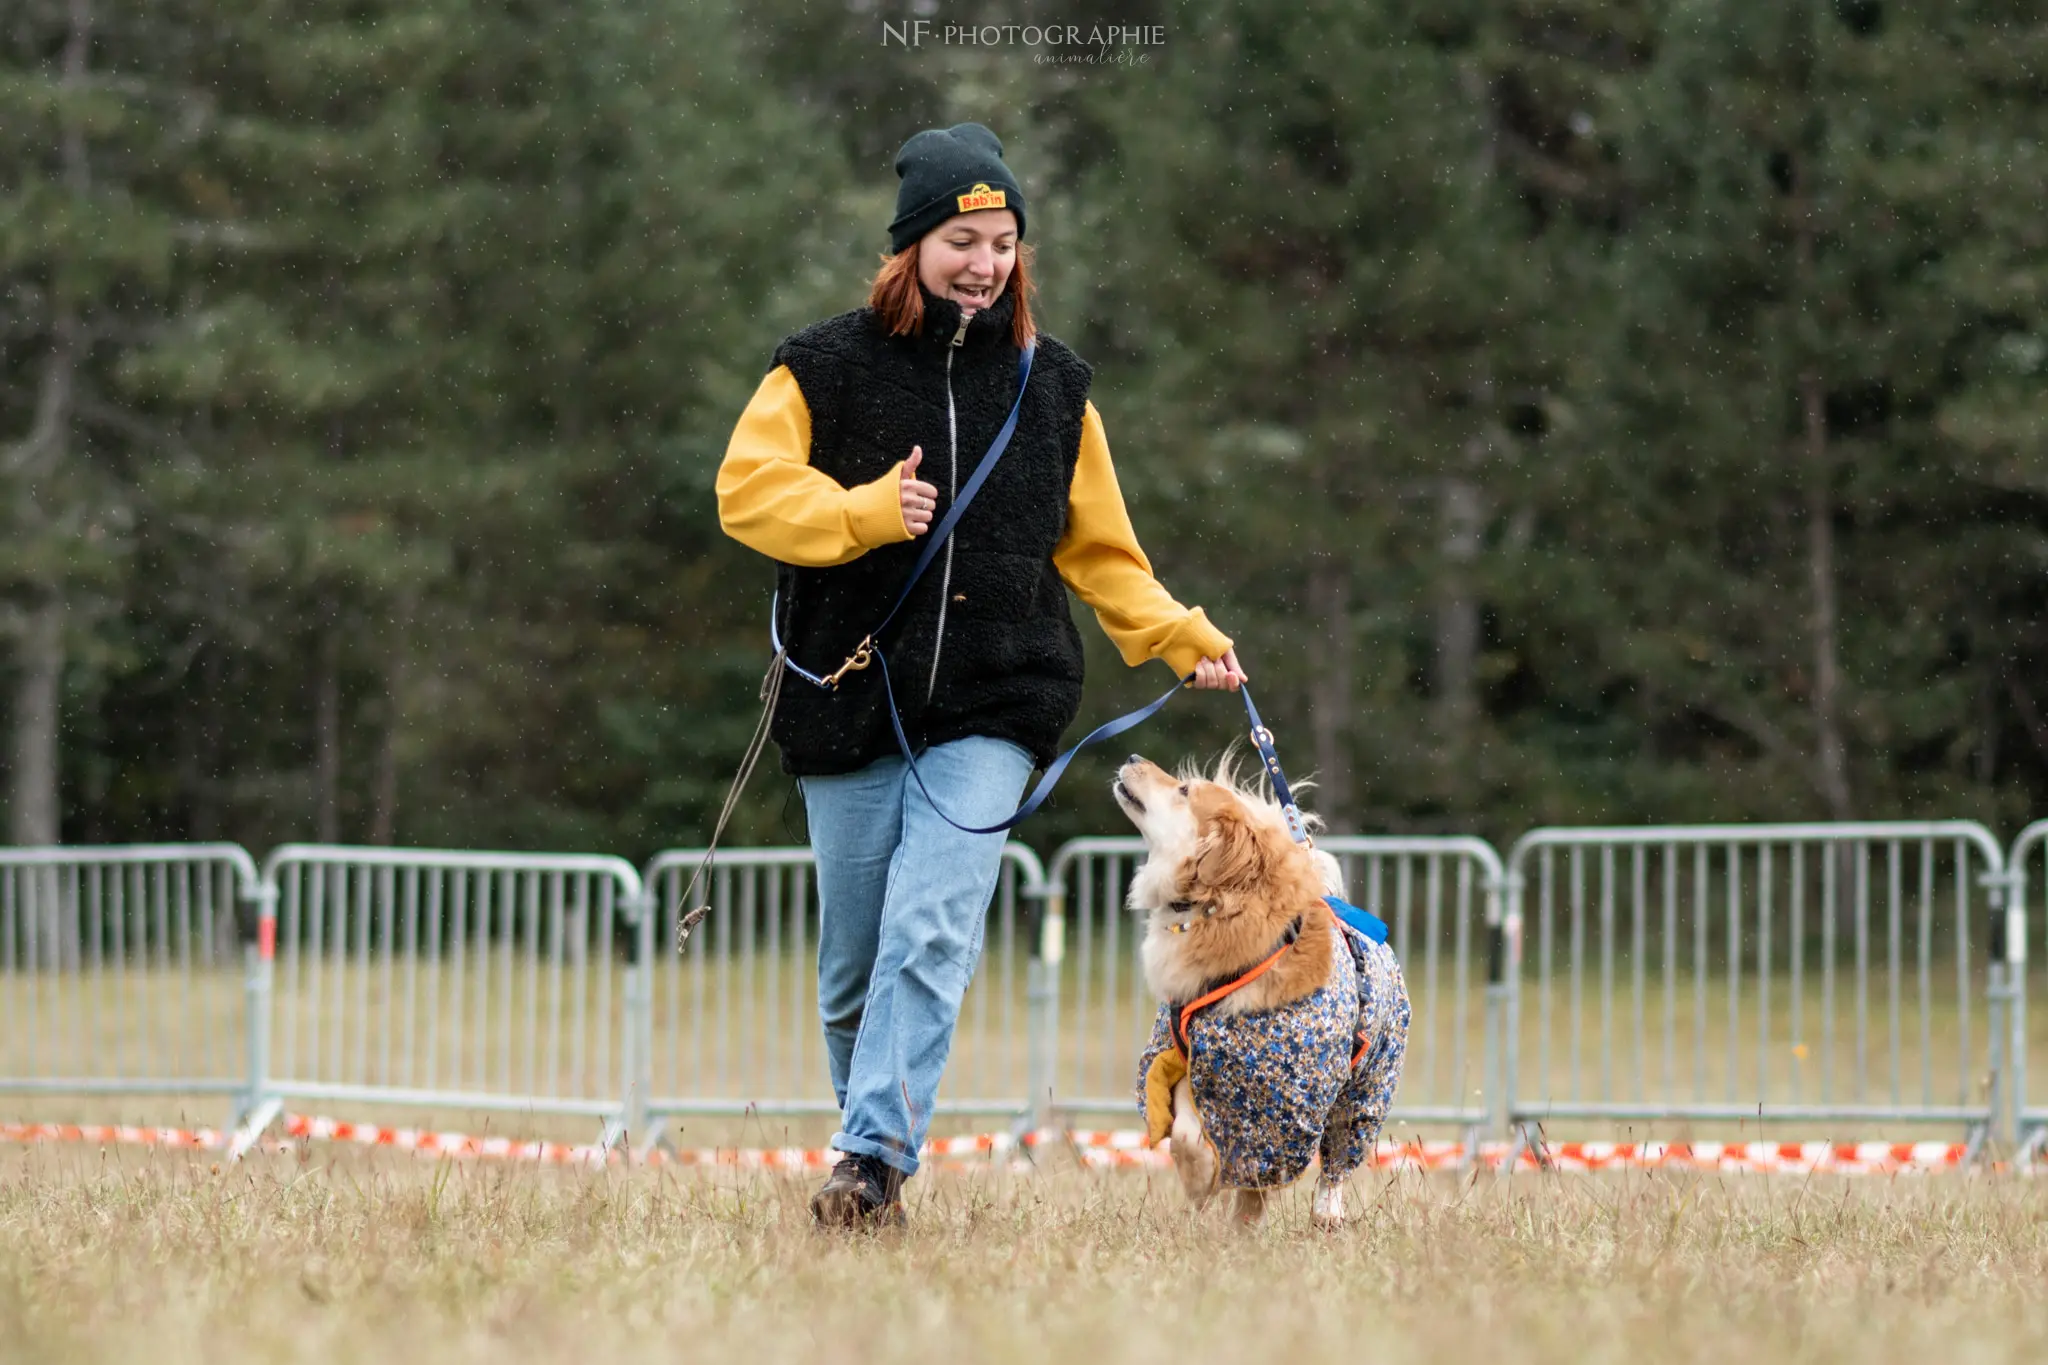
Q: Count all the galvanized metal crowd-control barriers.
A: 6